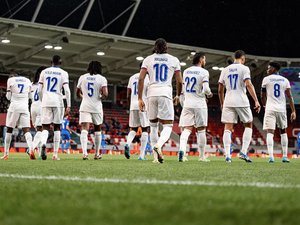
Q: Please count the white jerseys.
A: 9